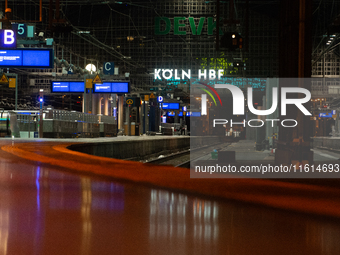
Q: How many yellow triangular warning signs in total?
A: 3